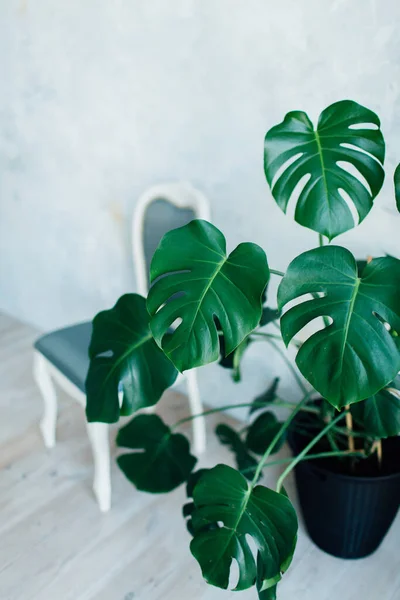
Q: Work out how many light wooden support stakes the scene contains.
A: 2